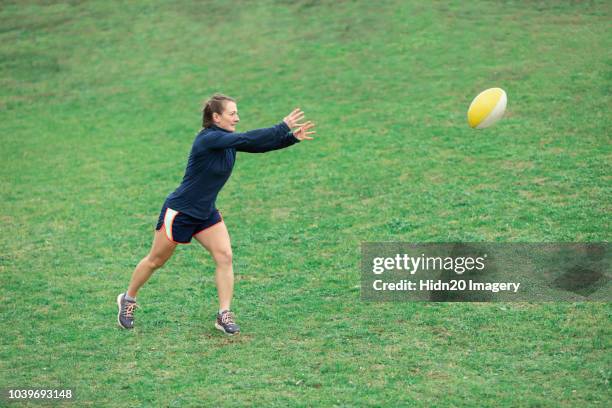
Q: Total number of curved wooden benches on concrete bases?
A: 0